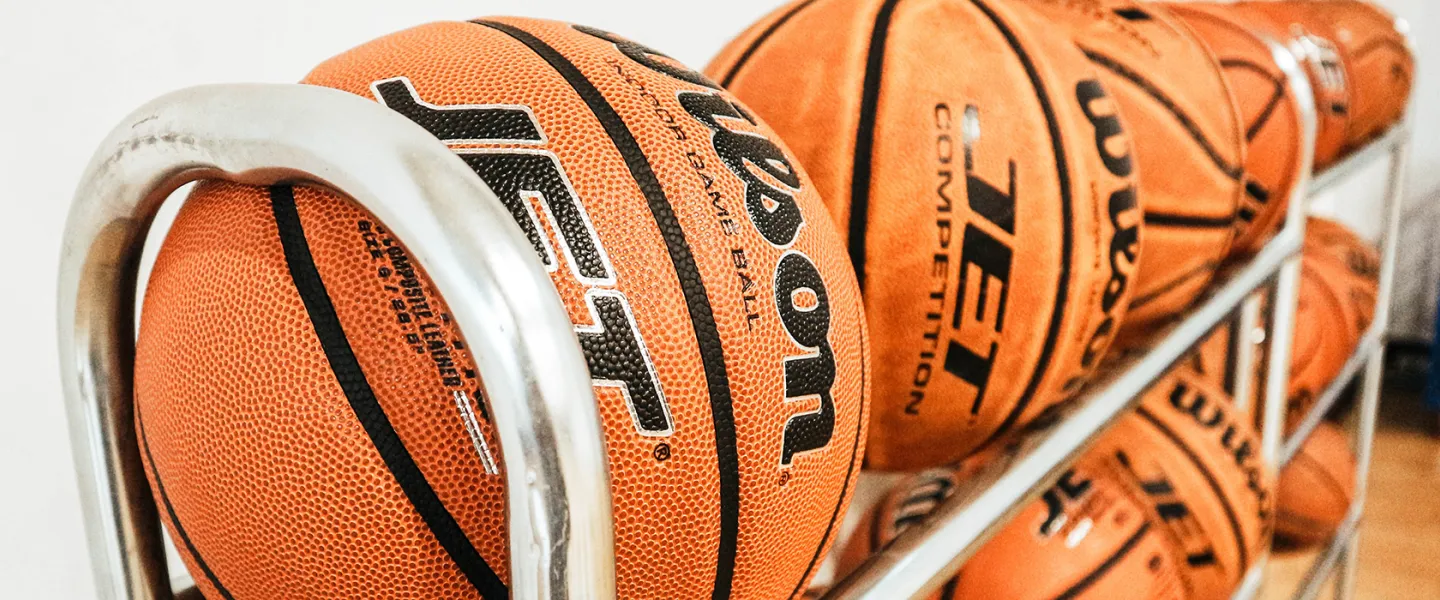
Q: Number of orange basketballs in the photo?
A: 12